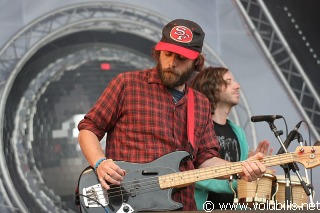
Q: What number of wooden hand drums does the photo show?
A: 2